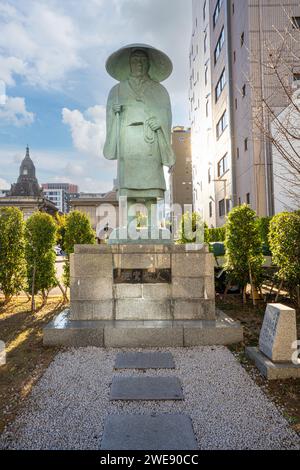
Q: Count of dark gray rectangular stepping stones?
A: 3